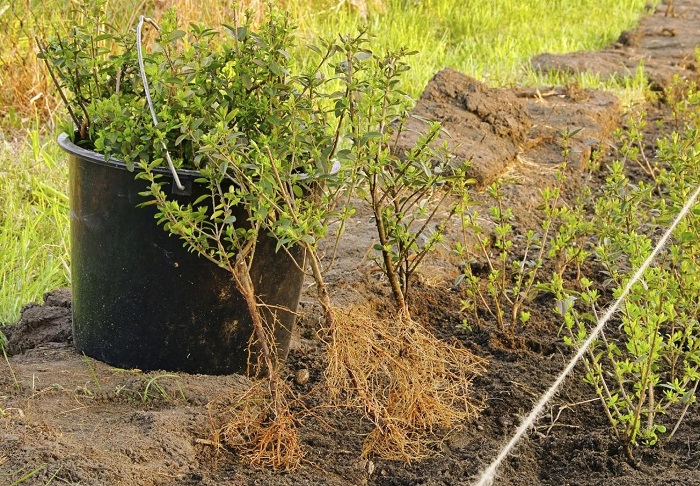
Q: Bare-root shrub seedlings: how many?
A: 3